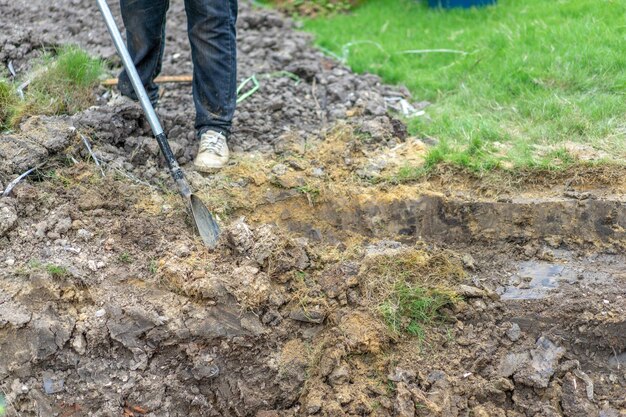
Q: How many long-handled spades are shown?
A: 1